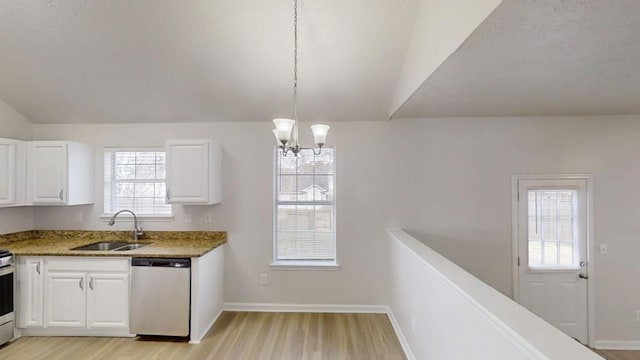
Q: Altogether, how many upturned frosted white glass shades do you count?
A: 3